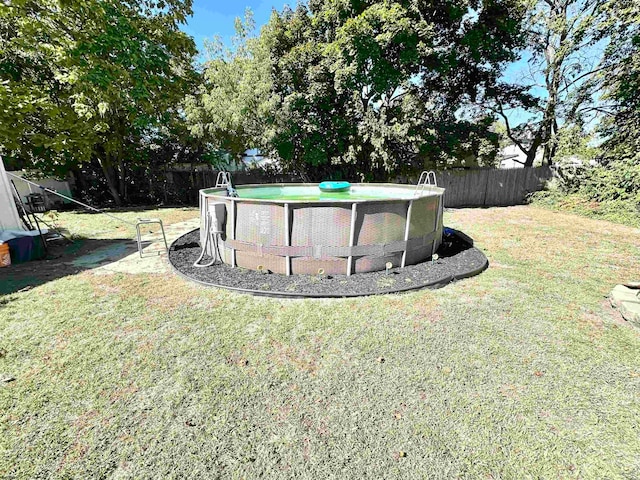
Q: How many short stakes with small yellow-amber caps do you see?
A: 4